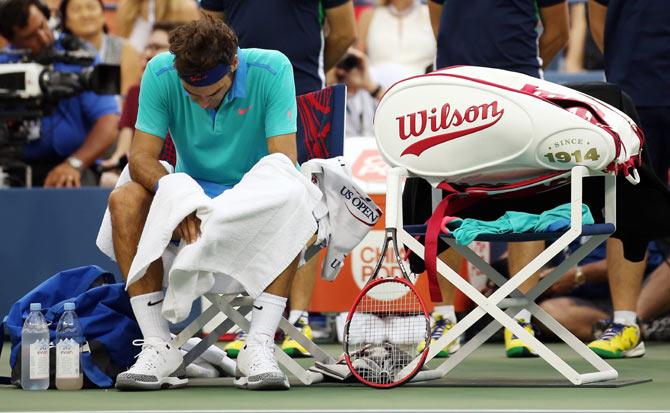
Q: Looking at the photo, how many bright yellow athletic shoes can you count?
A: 5